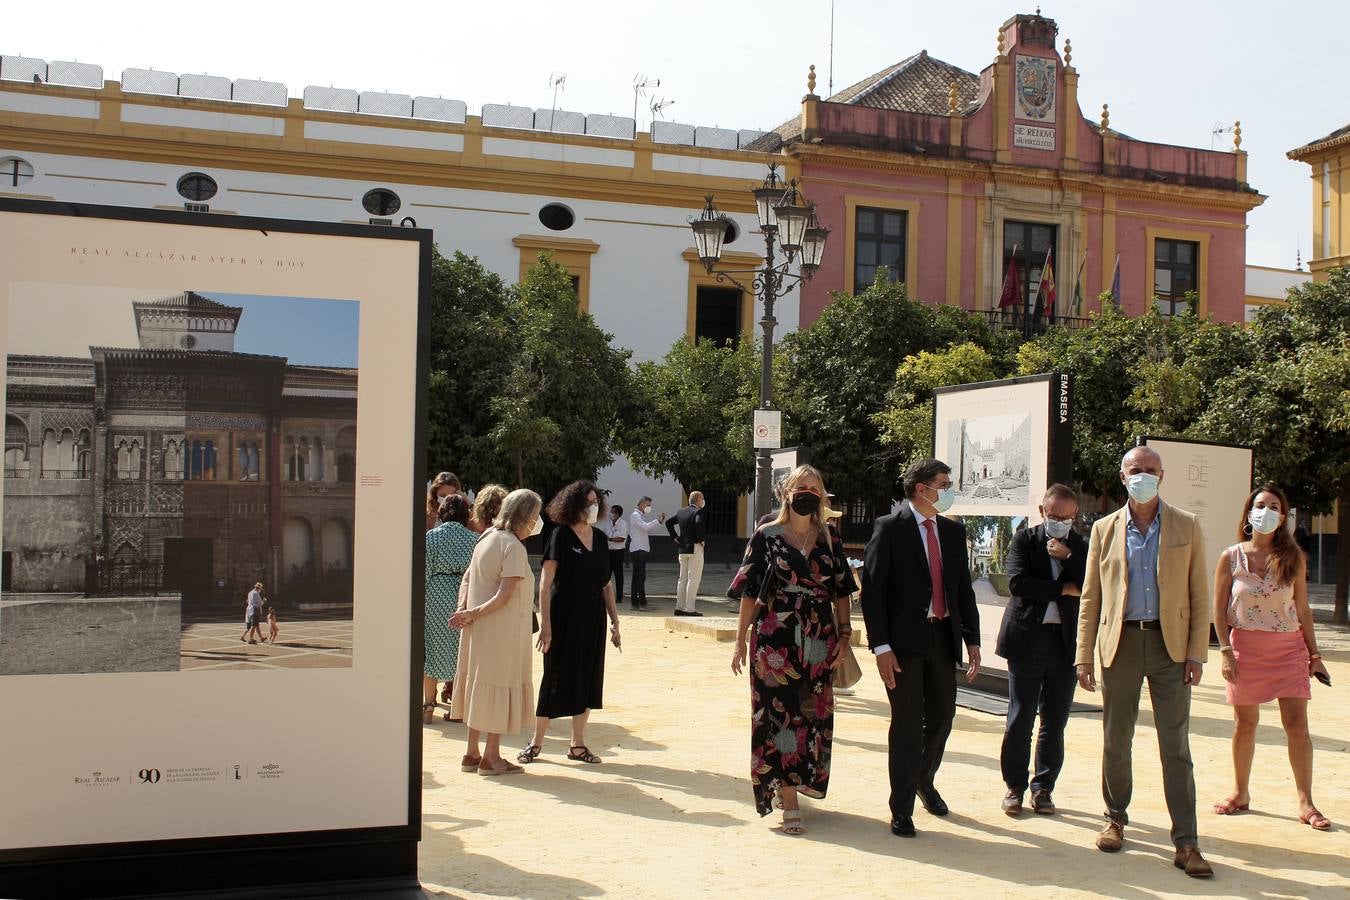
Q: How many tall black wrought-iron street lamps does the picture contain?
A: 1